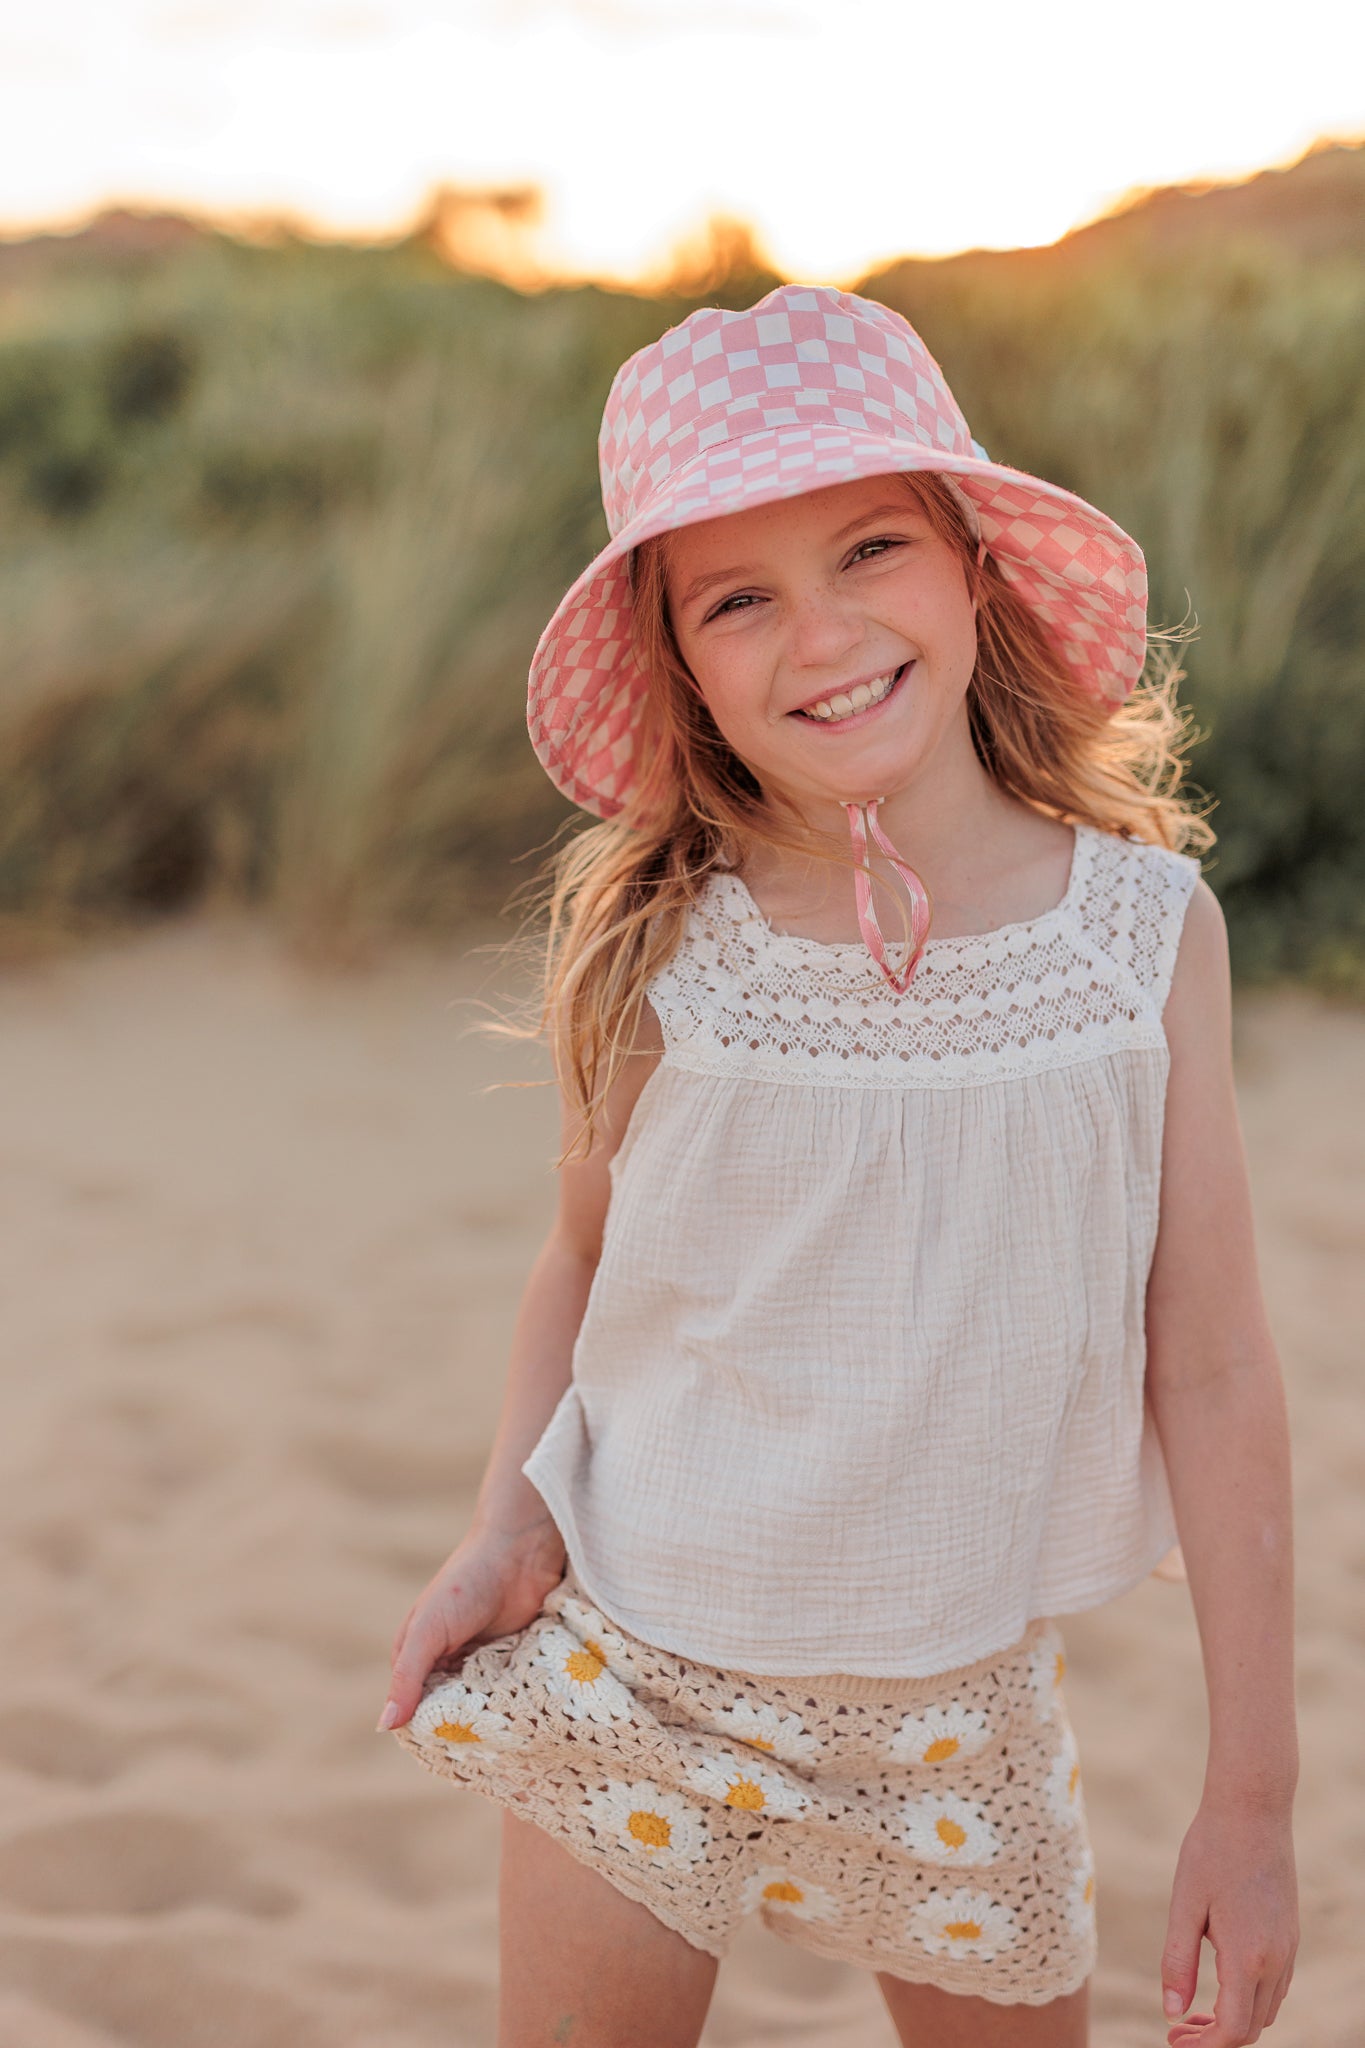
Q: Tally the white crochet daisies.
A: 12